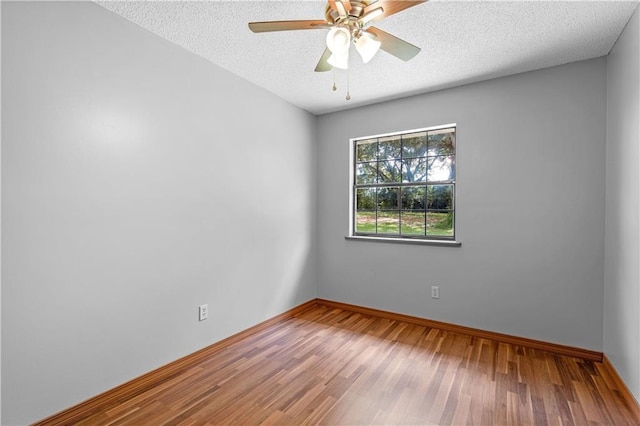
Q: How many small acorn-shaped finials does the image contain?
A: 2